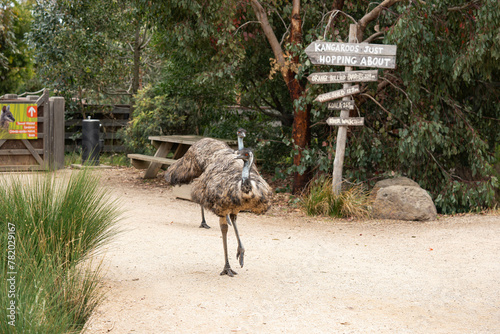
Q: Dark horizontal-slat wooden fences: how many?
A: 1